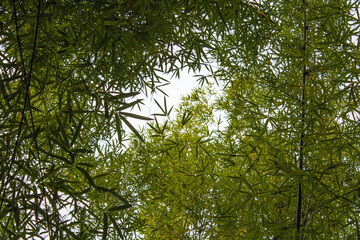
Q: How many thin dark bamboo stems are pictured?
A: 3